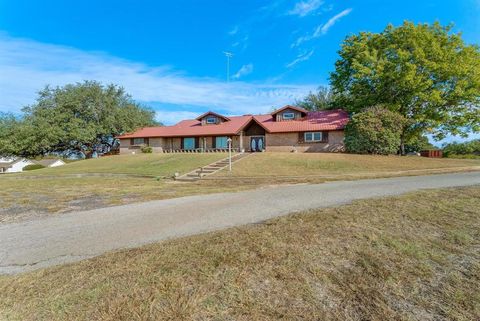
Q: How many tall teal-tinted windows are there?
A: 2